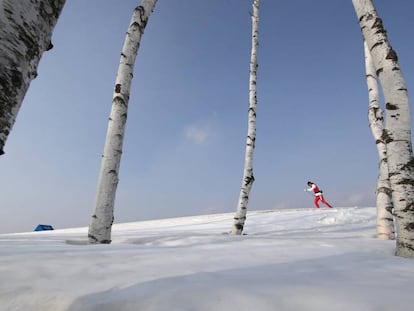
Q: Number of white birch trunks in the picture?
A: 5